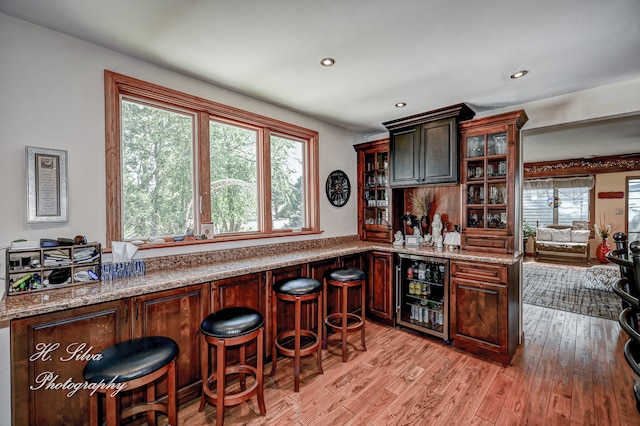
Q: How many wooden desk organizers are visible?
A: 1